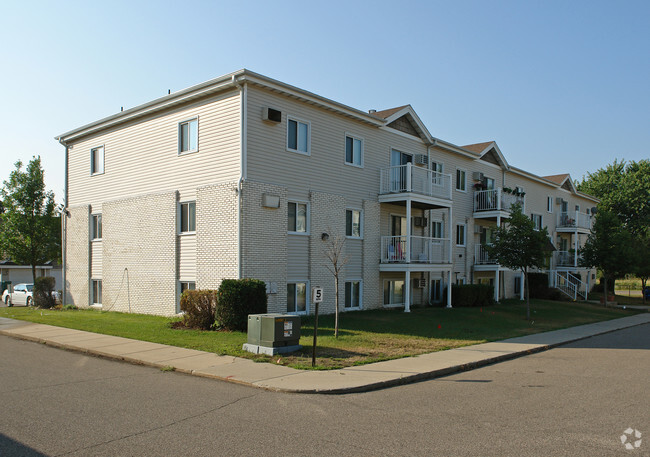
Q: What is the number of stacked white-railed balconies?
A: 6